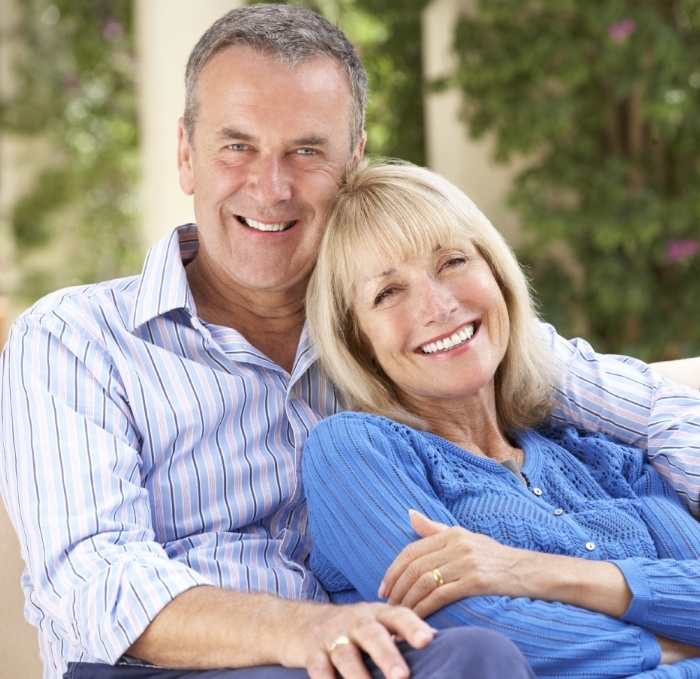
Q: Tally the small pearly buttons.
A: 3